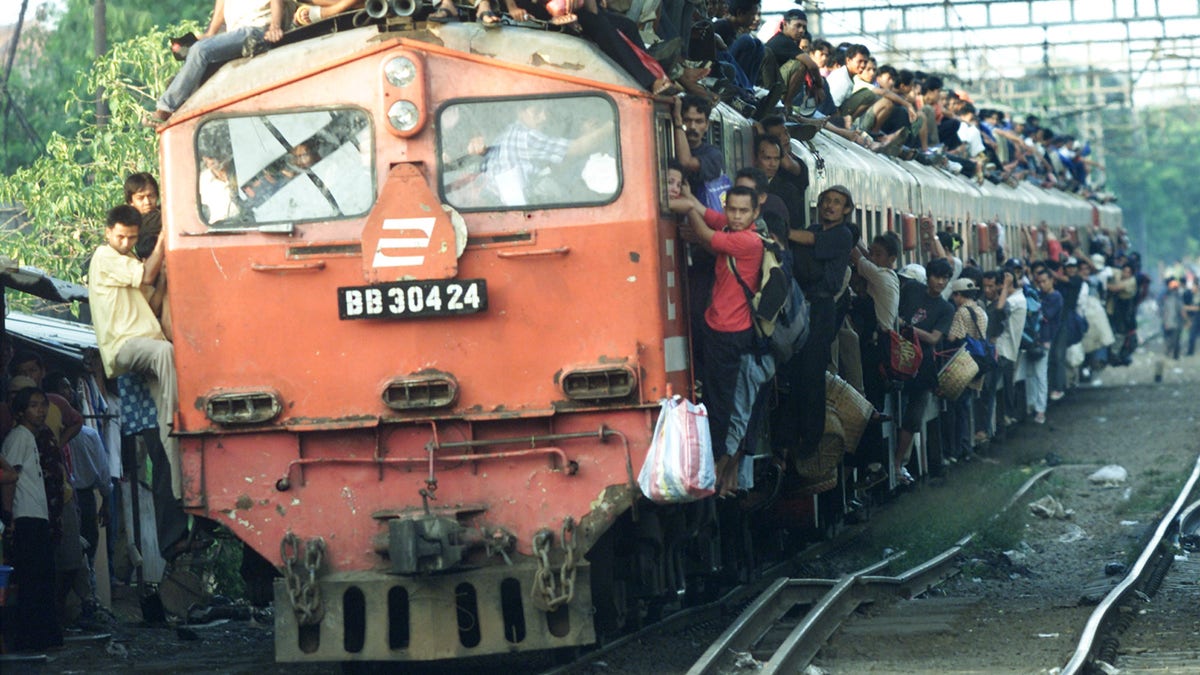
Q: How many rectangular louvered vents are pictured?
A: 3